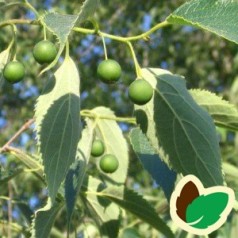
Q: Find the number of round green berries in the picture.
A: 6